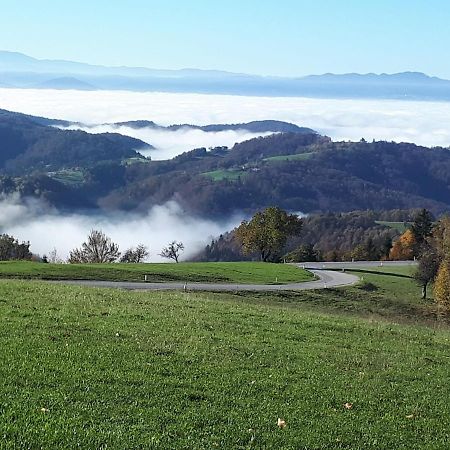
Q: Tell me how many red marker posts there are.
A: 0